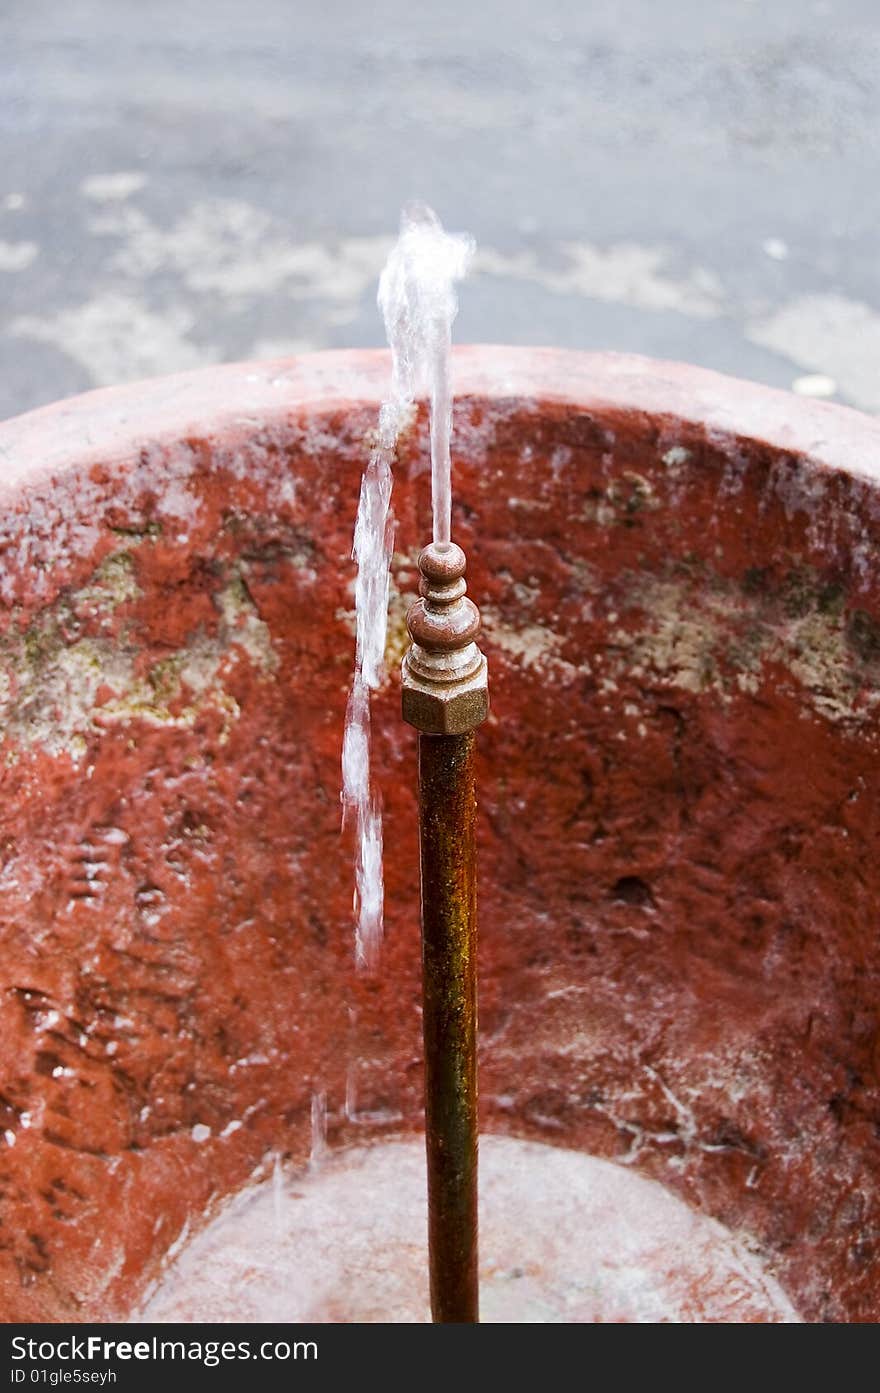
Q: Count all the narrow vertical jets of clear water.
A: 1